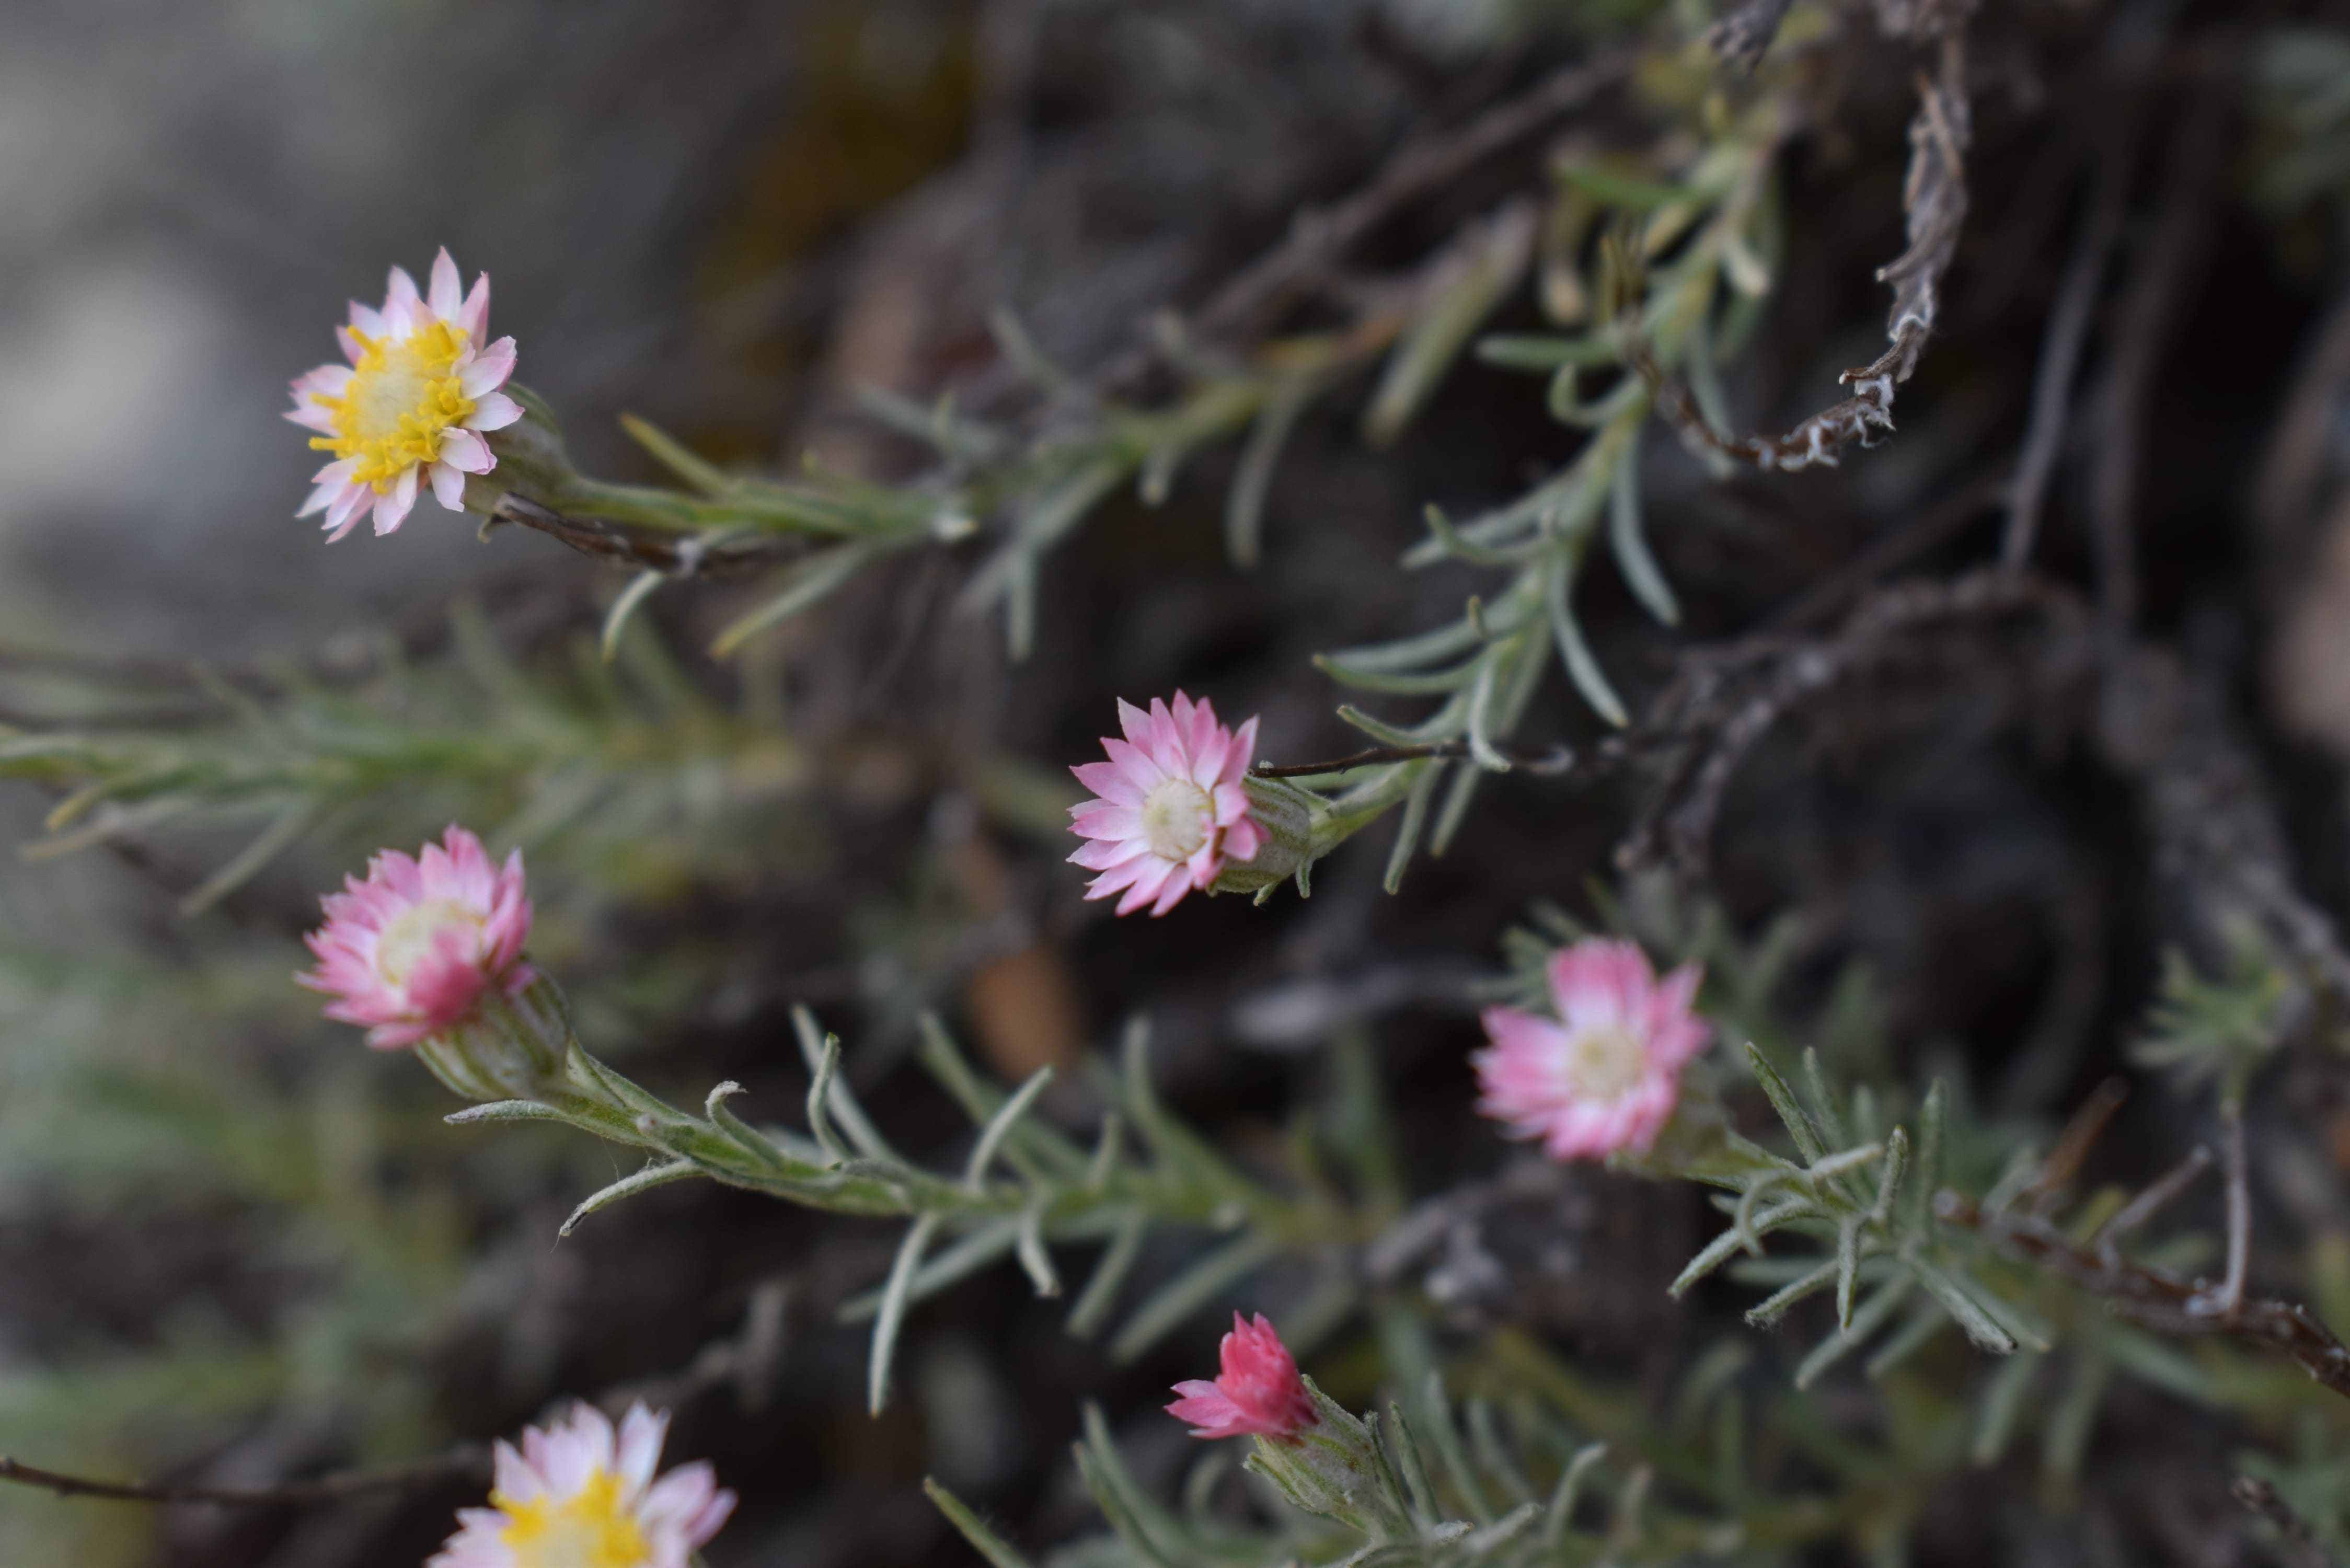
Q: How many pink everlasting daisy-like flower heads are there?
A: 6